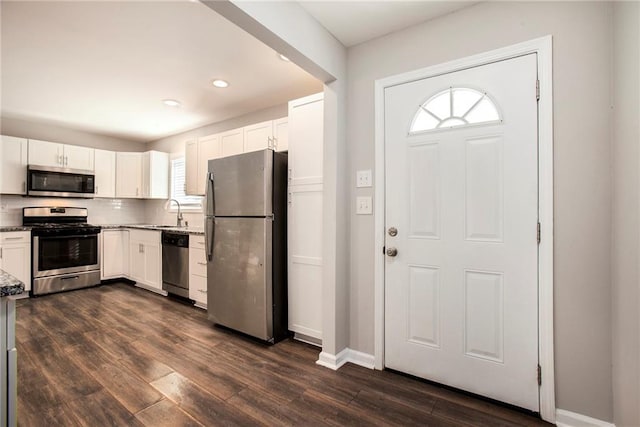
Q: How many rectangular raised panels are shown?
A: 4